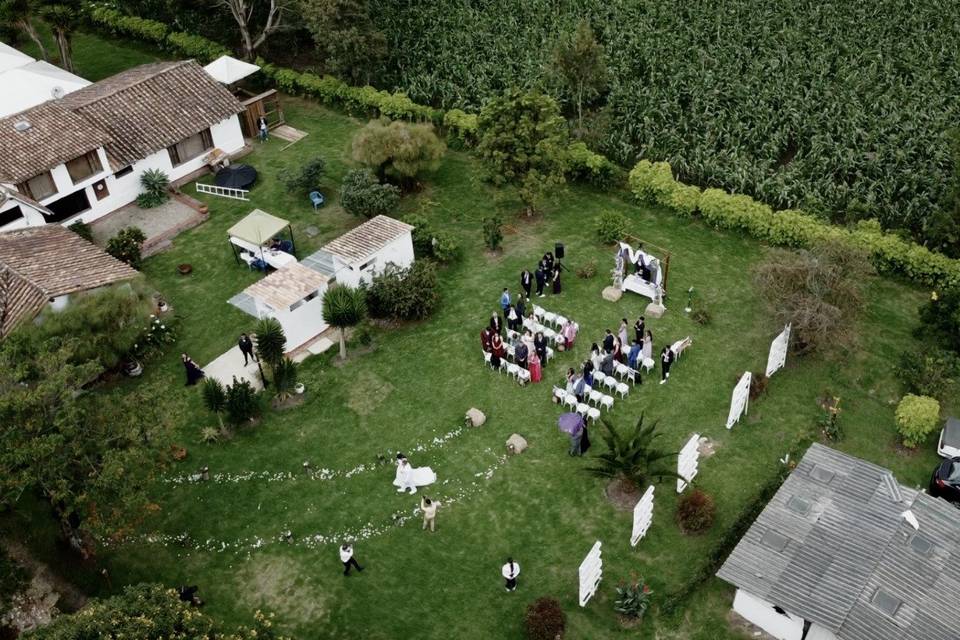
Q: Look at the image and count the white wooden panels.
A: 5